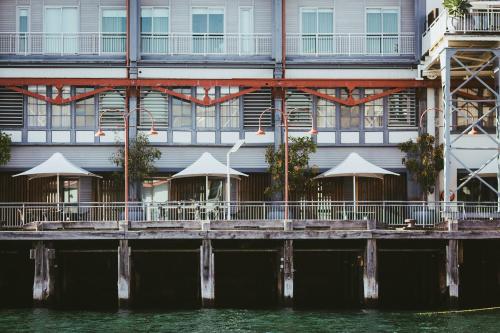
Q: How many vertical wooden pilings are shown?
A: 6